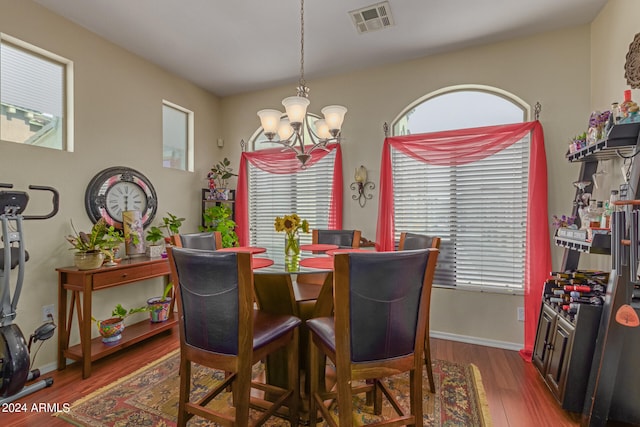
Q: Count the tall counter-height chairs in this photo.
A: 5